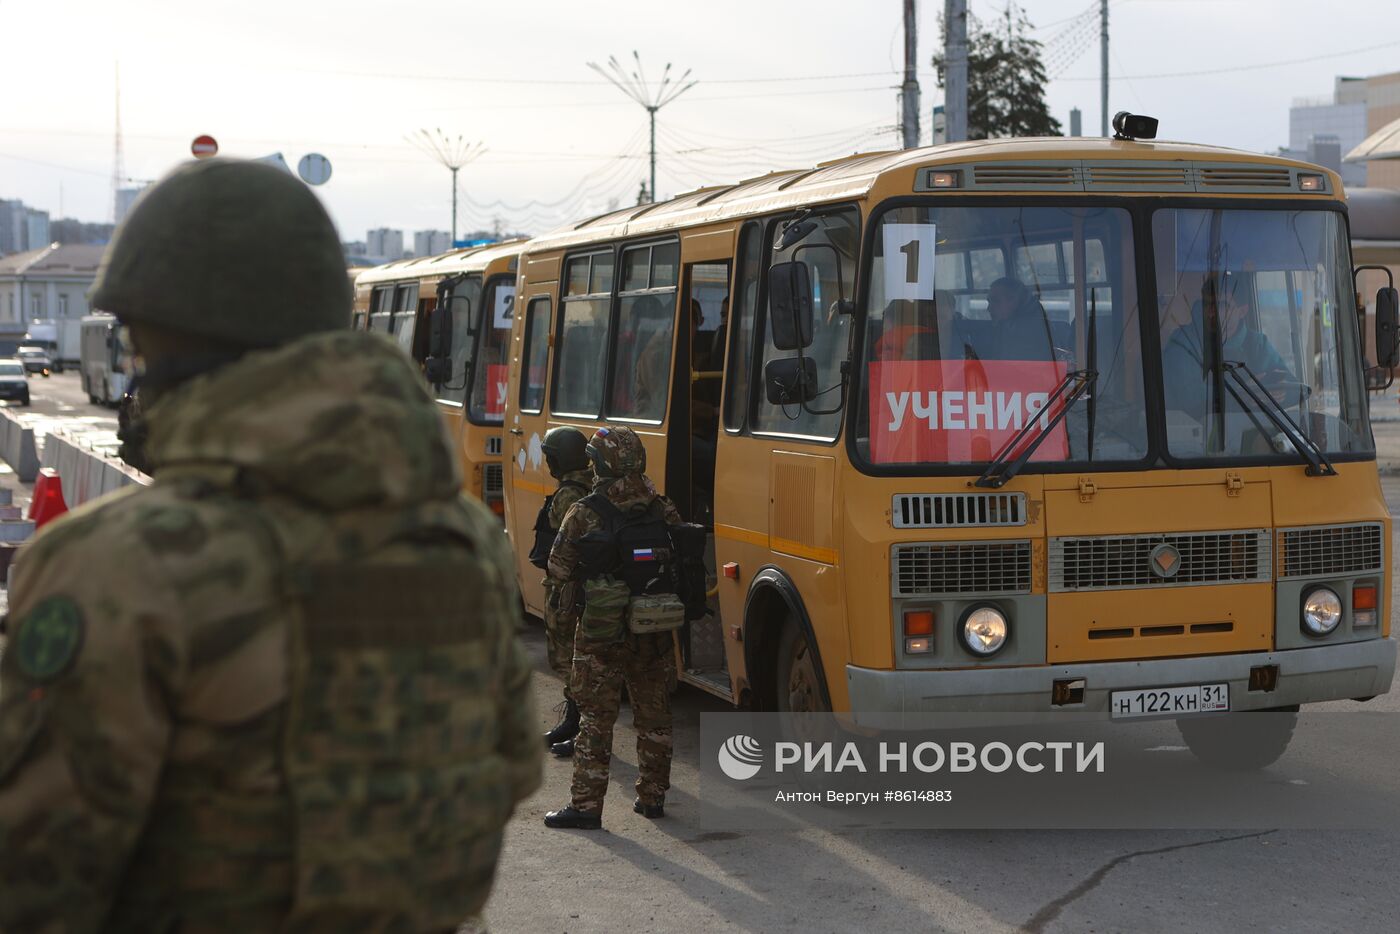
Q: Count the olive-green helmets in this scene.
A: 2